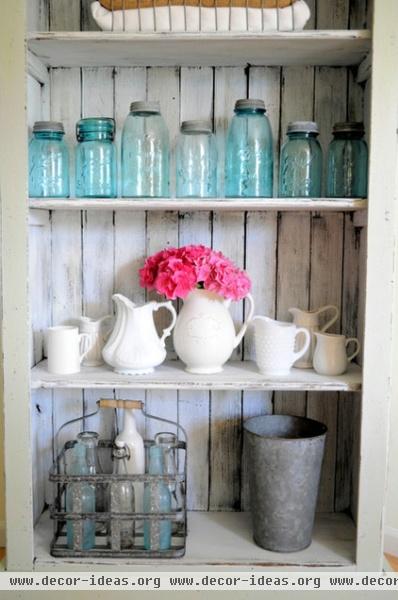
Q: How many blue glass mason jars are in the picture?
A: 7